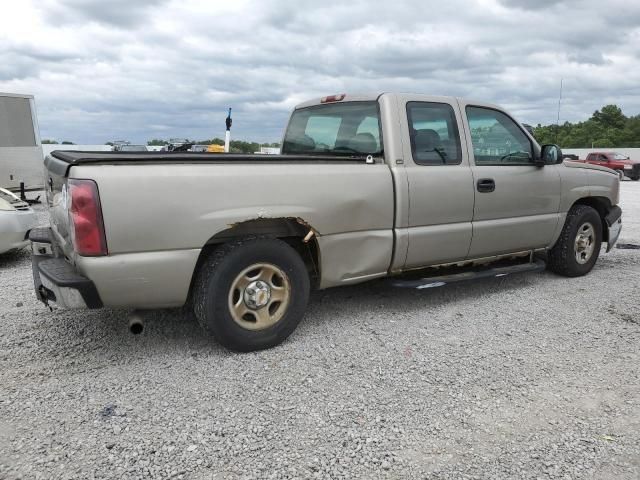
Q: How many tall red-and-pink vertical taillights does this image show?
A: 1